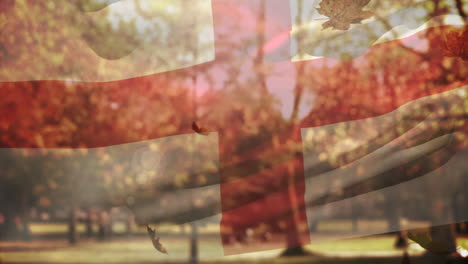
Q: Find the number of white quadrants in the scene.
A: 4